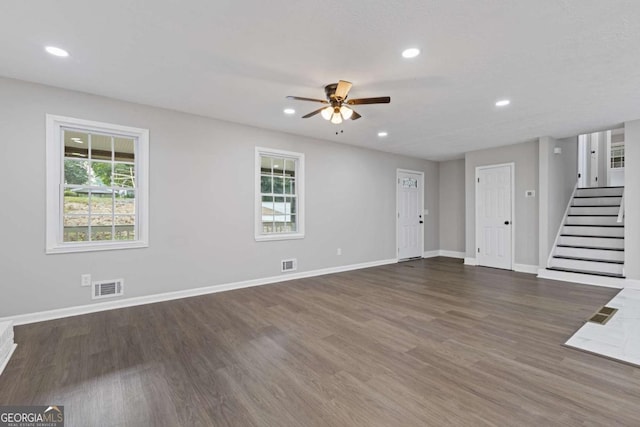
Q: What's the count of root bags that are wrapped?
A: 0